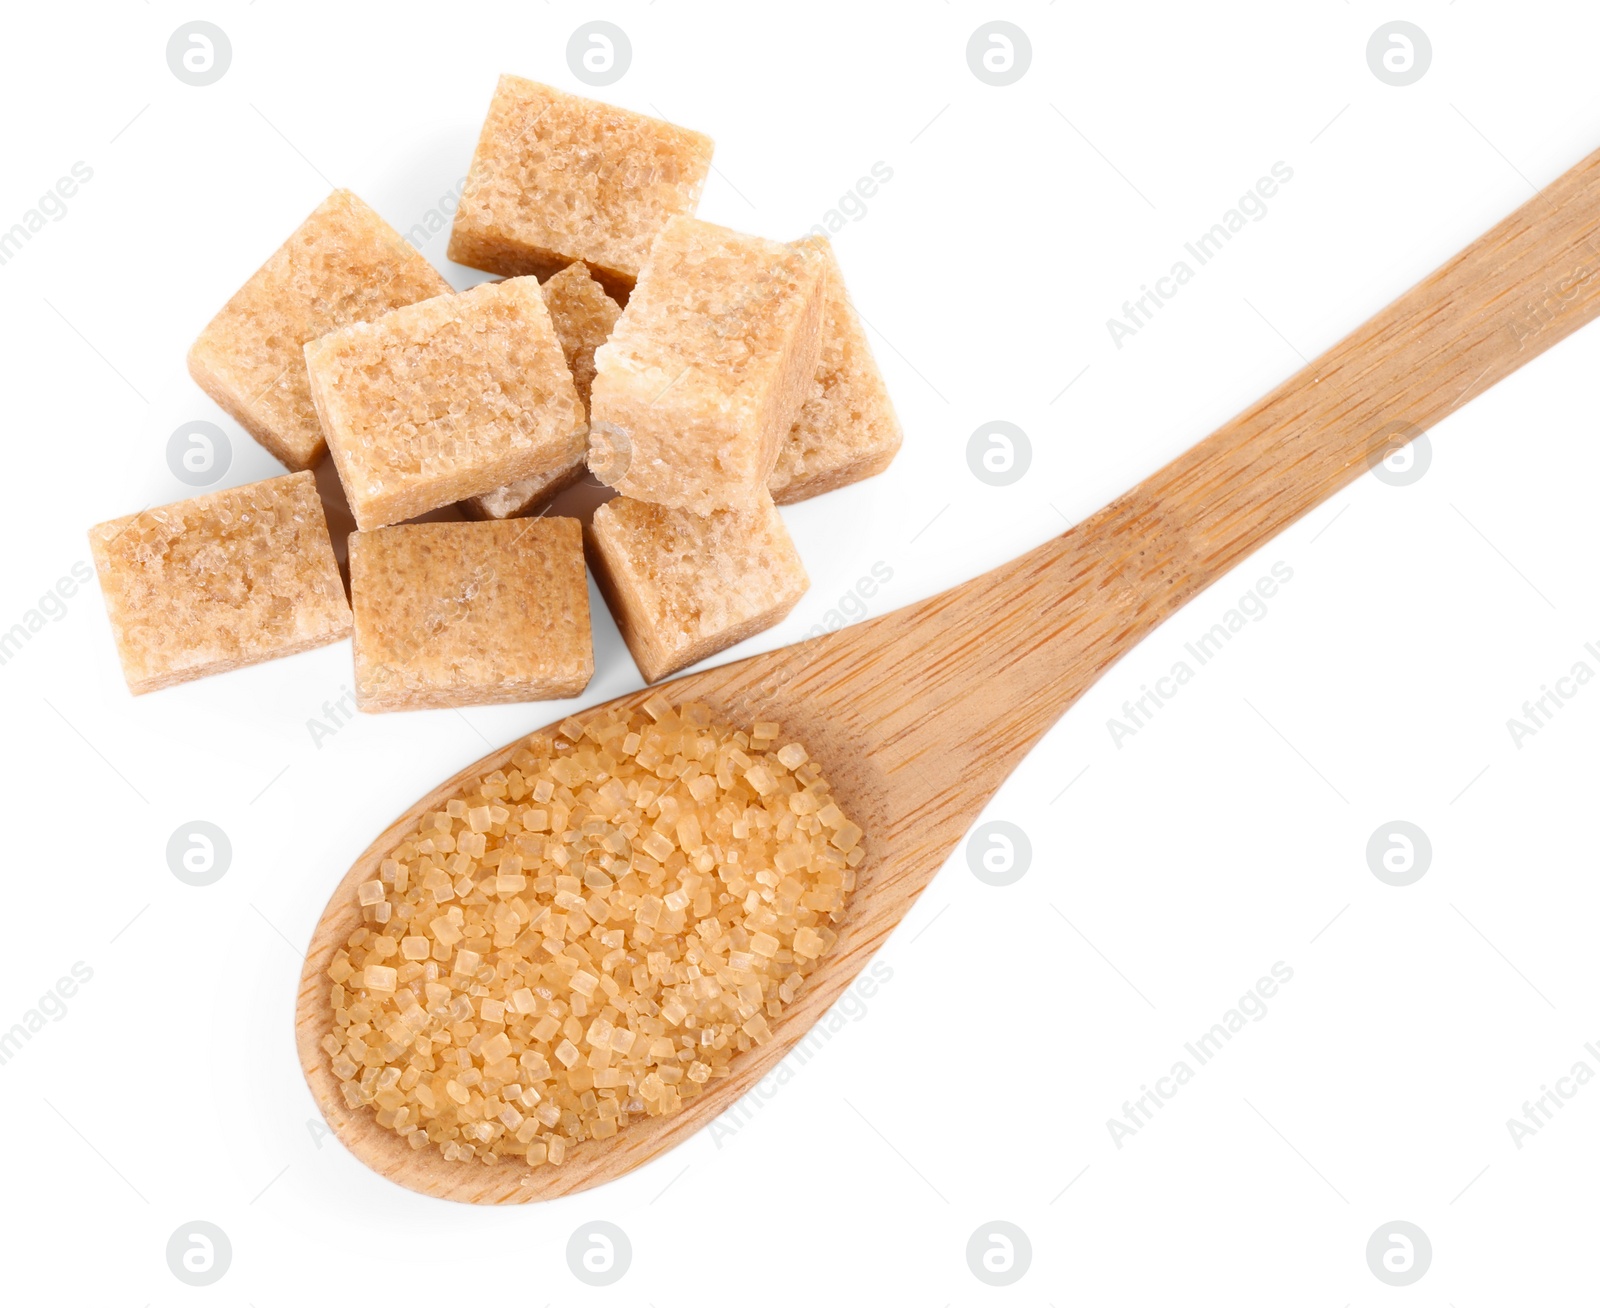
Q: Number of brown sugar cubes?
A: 9